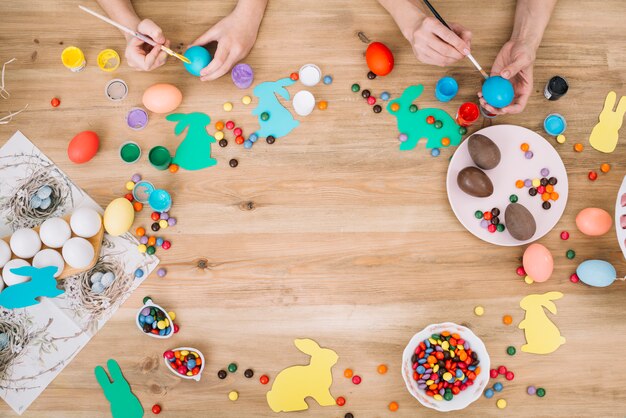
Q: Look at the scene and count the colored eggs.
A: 9